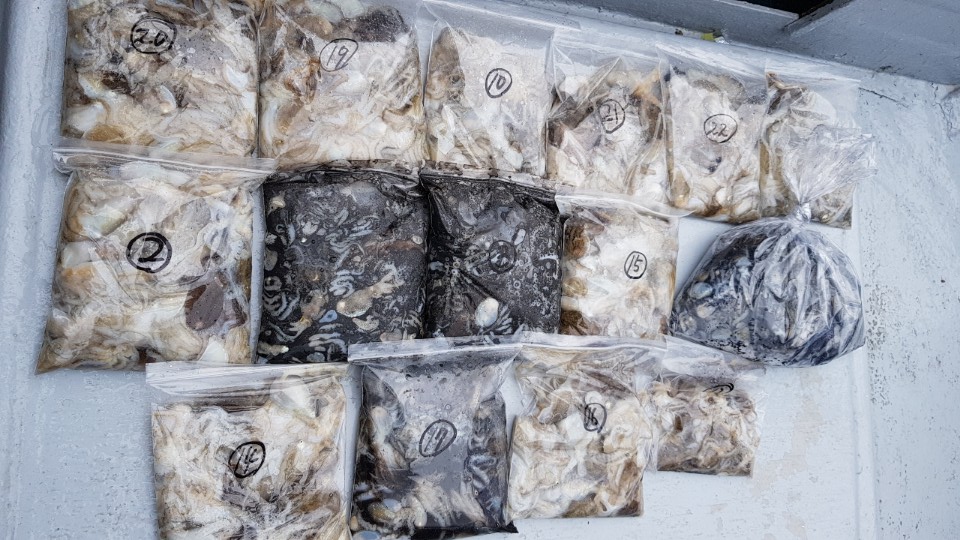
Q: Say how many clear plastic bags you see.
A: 15